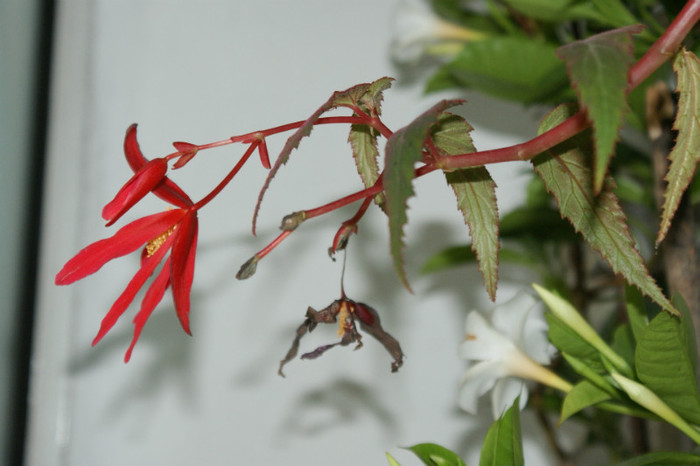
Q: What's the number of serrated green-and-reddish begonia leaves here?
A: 7